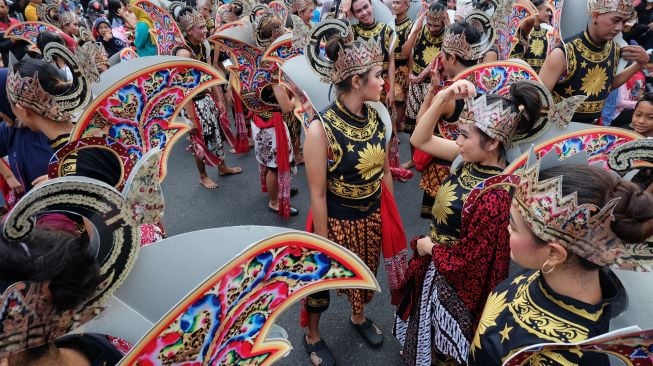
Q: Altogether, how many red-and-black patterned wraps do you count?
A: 1